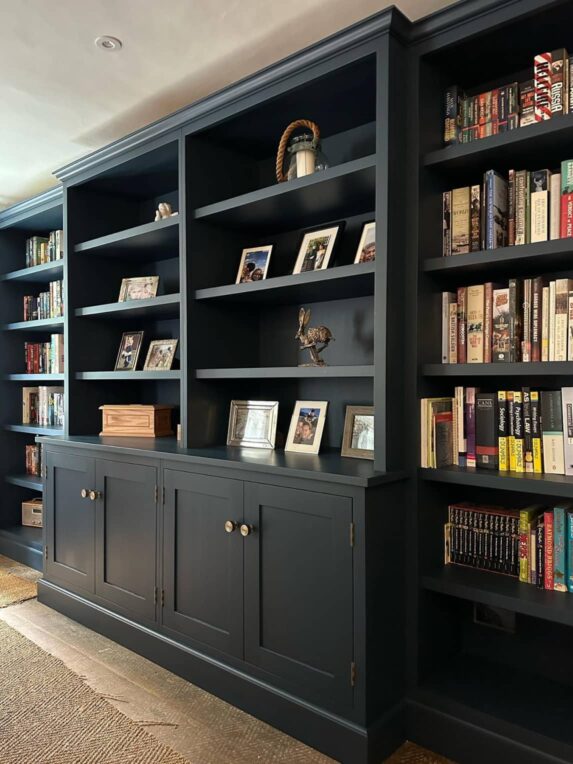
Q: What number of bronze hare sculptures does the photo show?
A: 1